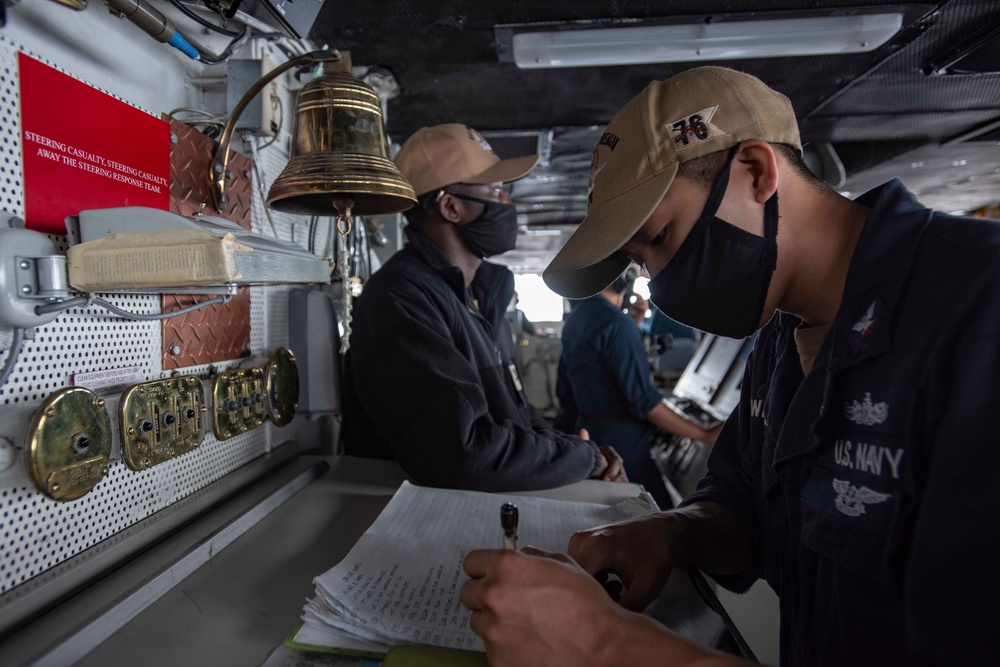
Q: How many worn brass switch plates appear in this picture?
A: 4